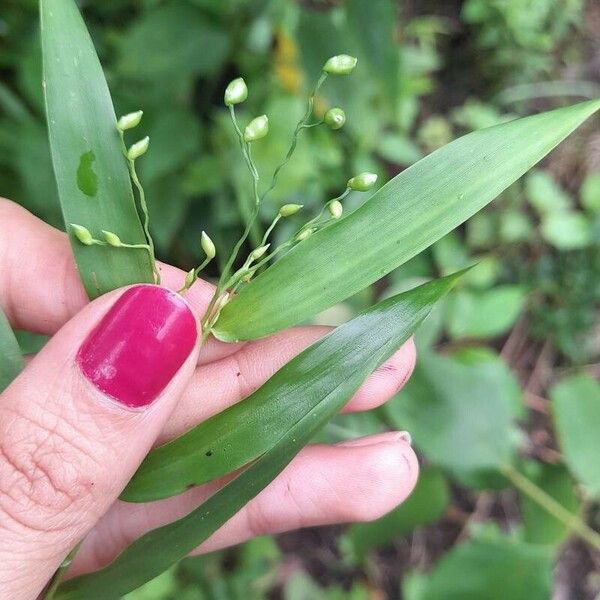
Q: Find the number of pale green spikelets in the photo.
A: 15